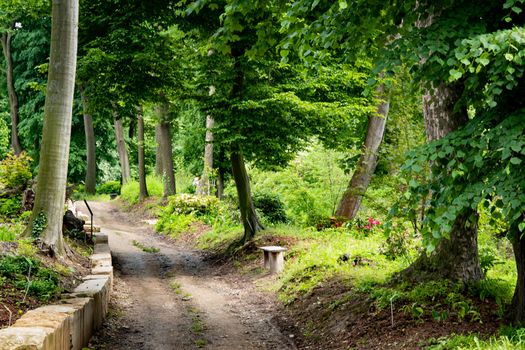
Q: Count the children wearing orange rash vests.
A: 0